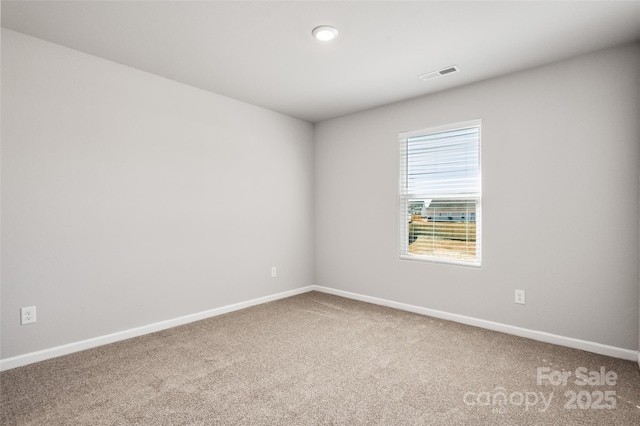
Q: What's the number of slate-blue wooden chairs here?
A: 0